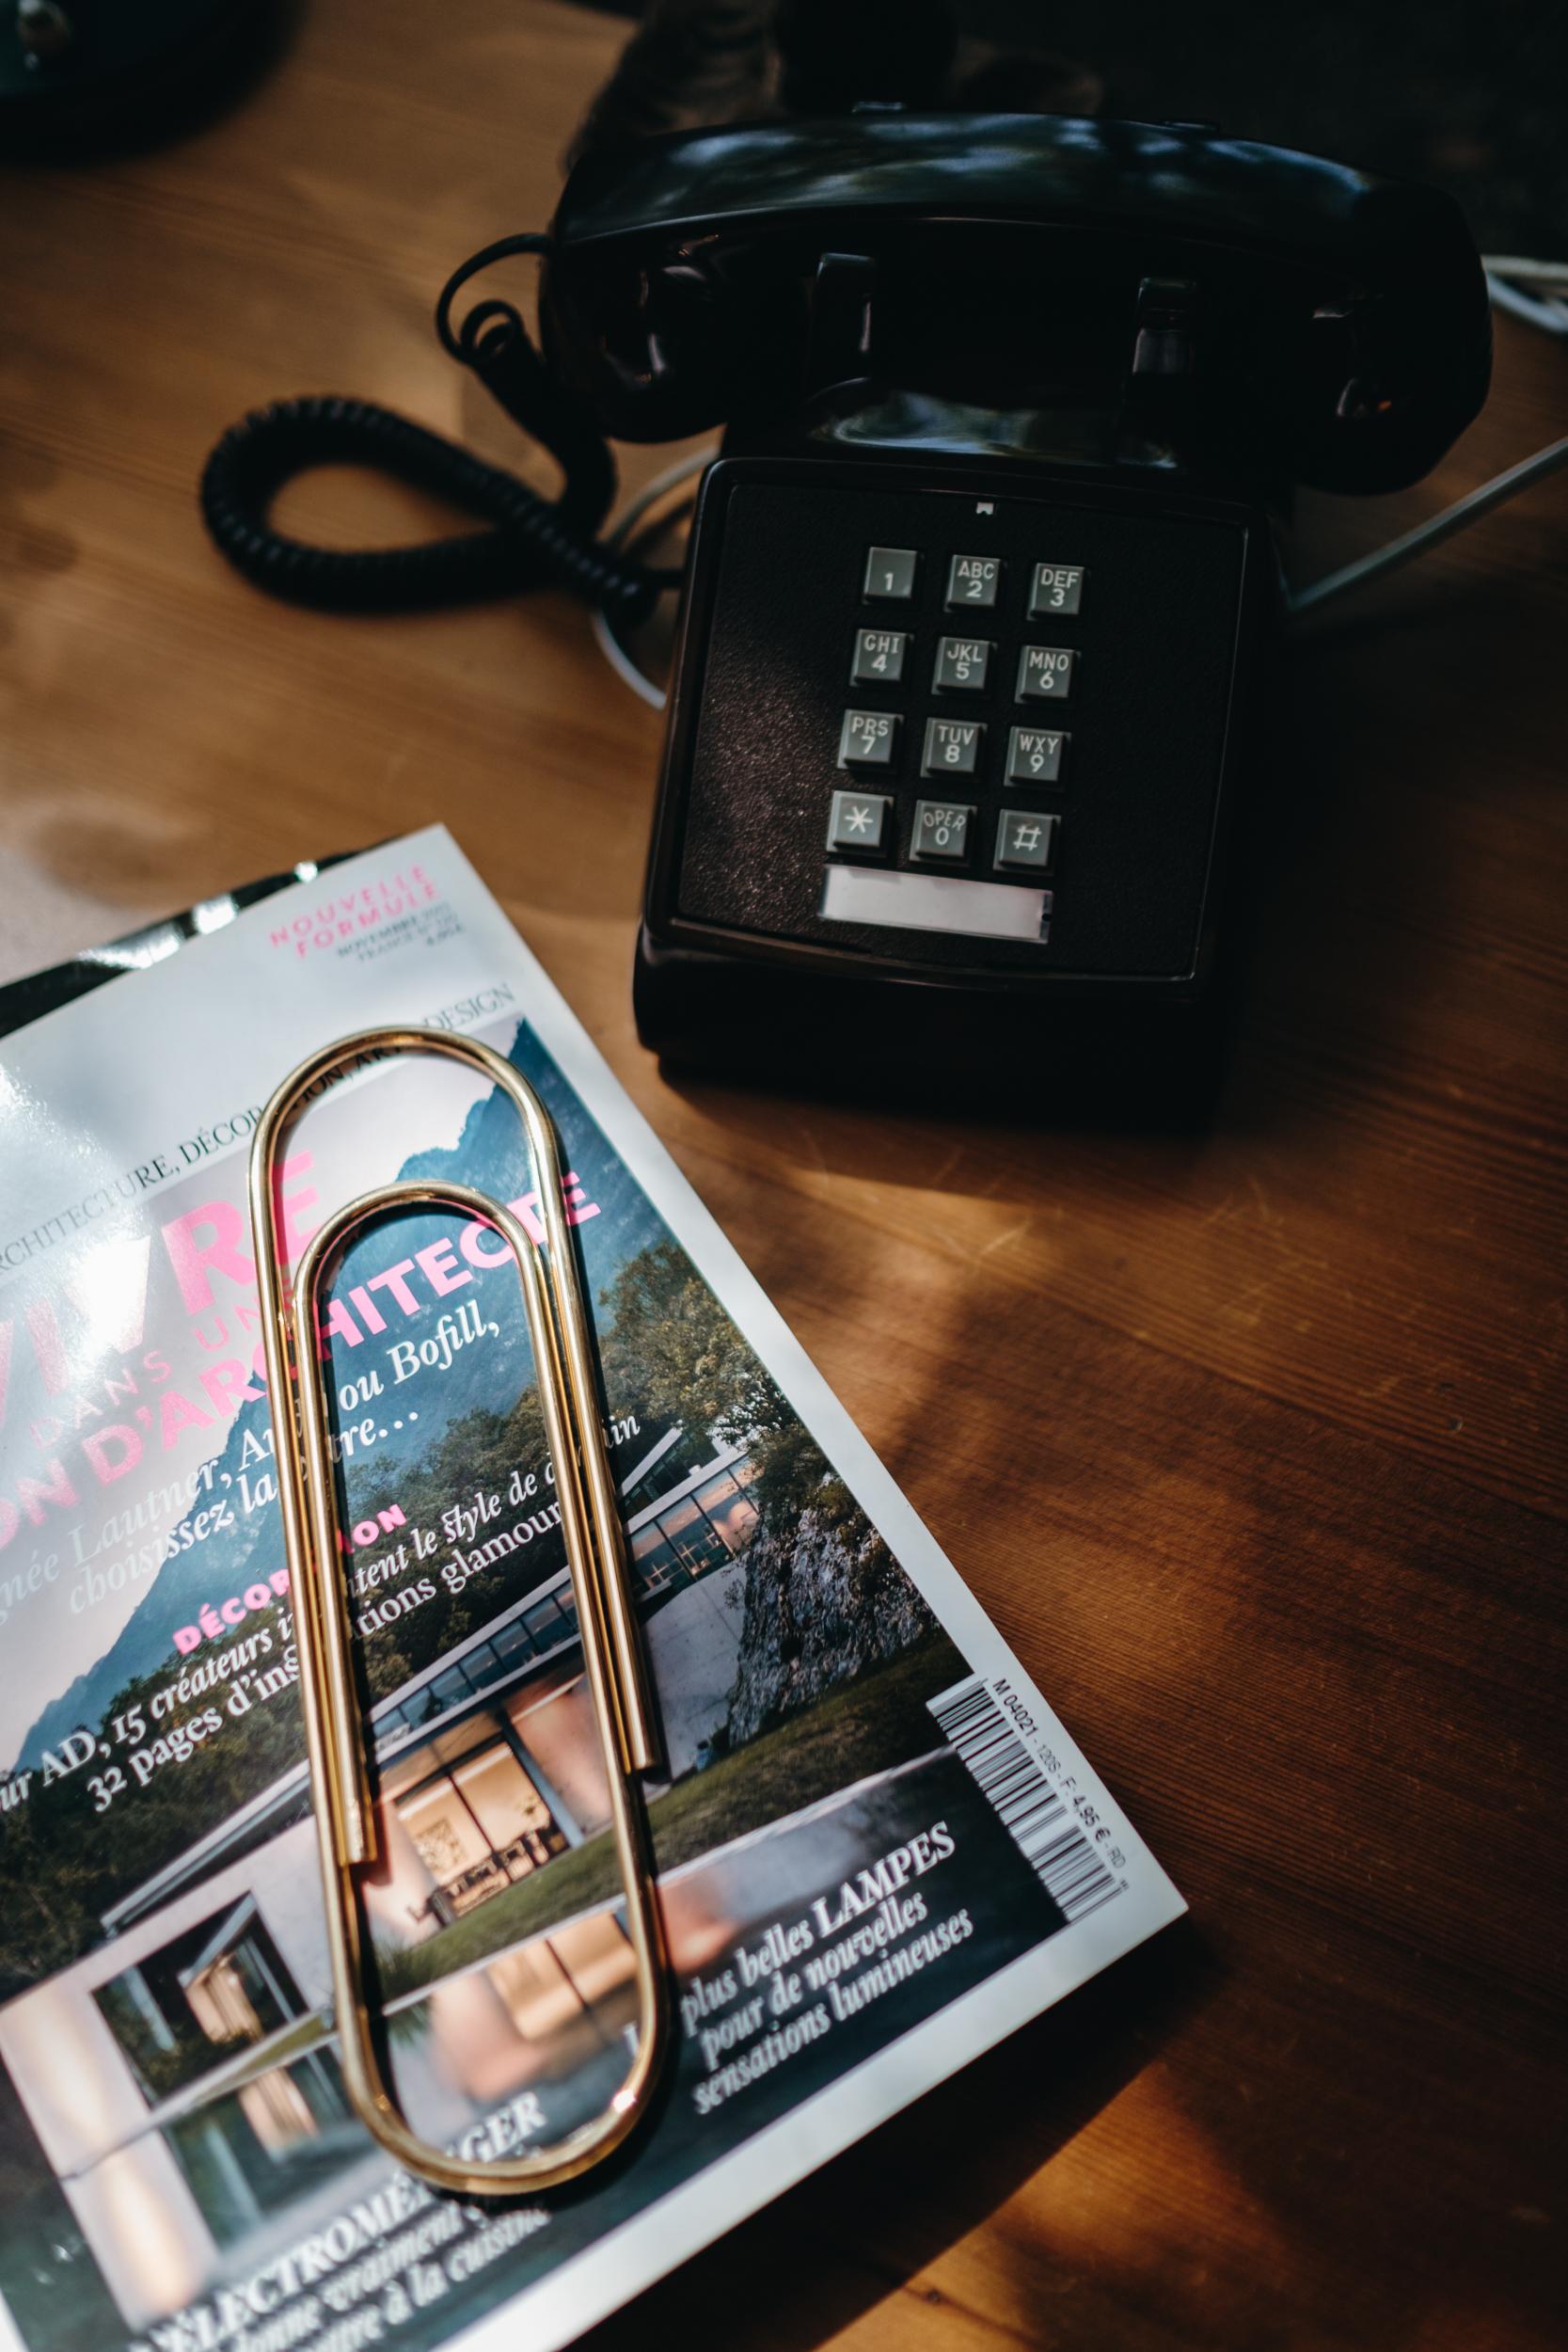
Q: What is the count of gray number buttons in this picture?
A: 10